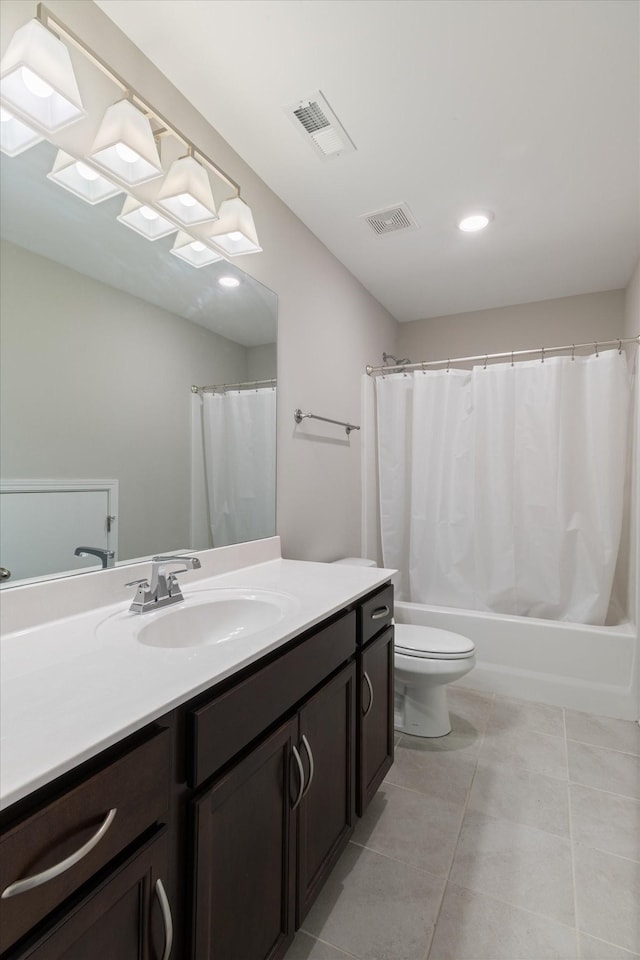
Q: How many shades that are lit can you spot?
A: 4